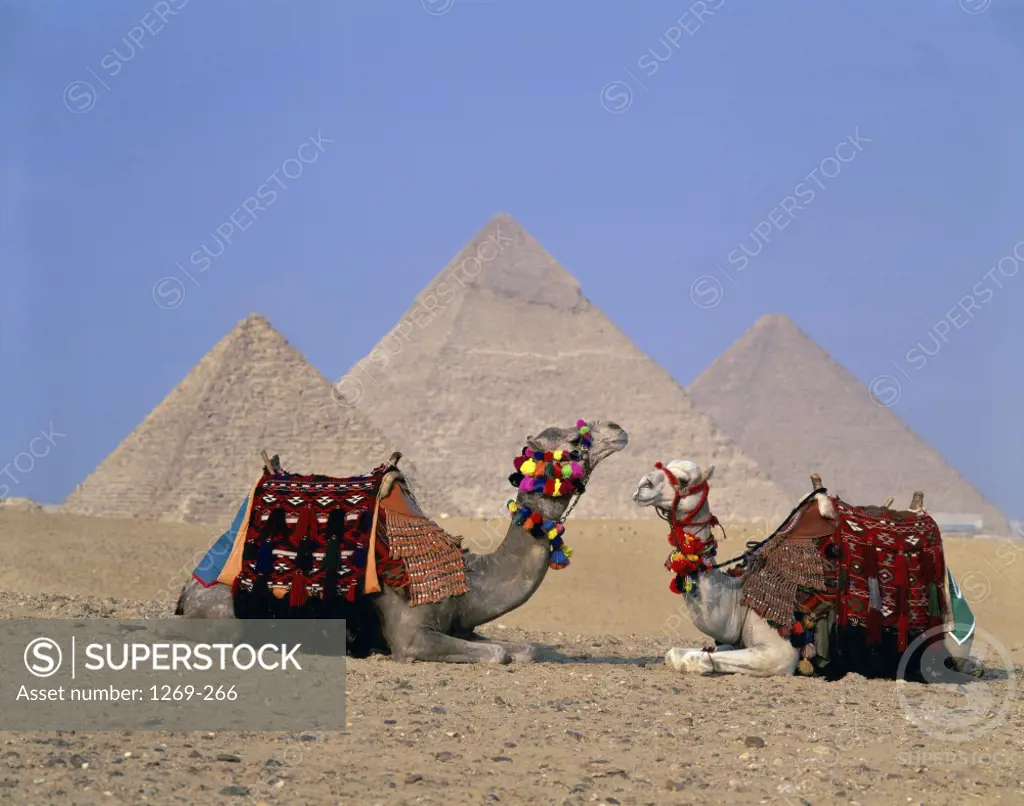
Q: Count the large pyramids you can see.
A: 3